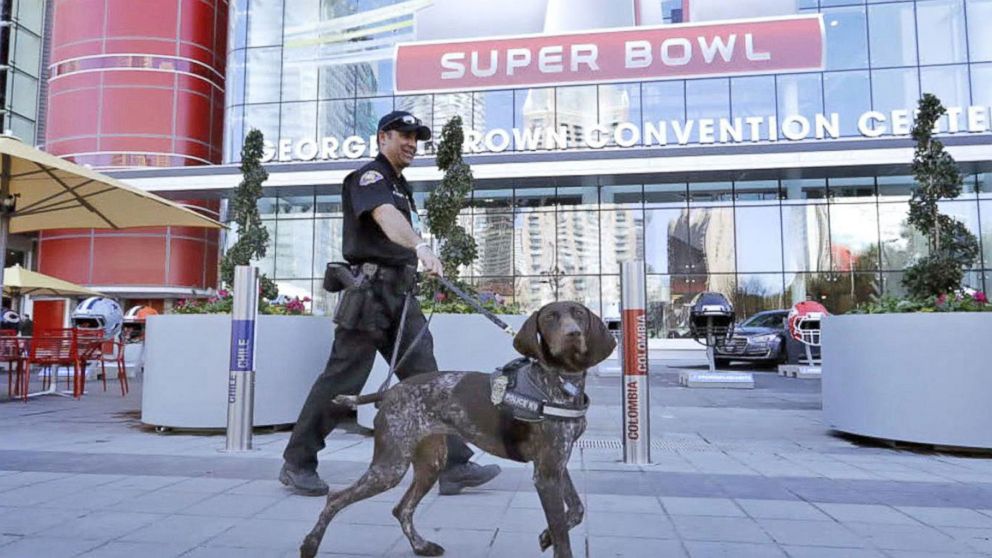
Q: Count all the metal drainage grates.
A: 1